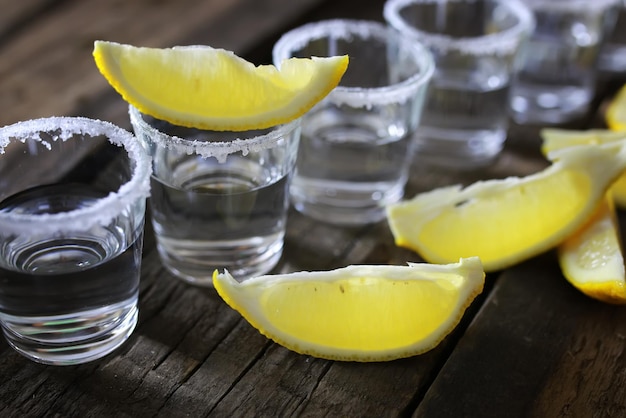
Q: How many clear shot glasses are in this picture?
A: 6